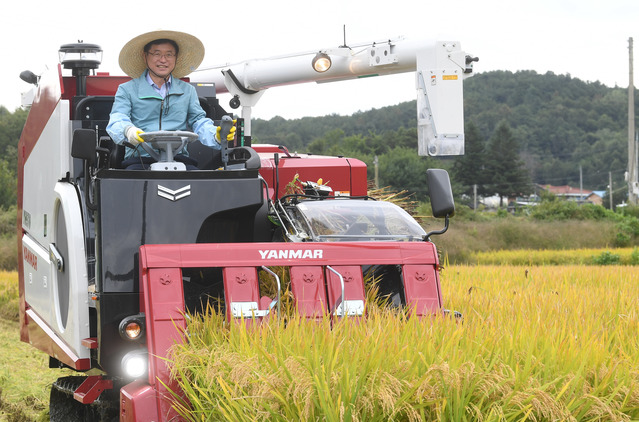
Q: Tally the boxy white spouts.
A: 1